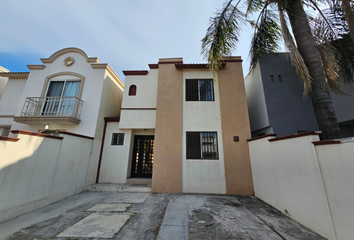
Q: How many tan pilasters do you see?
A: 2